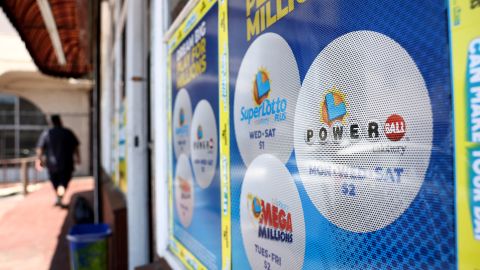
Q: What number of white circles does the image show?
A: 6